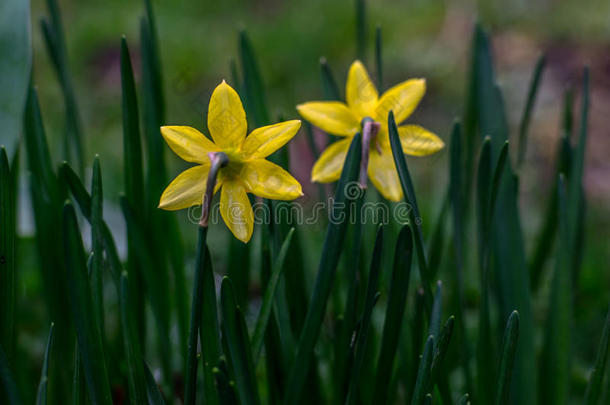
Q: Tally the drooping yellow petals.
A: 12